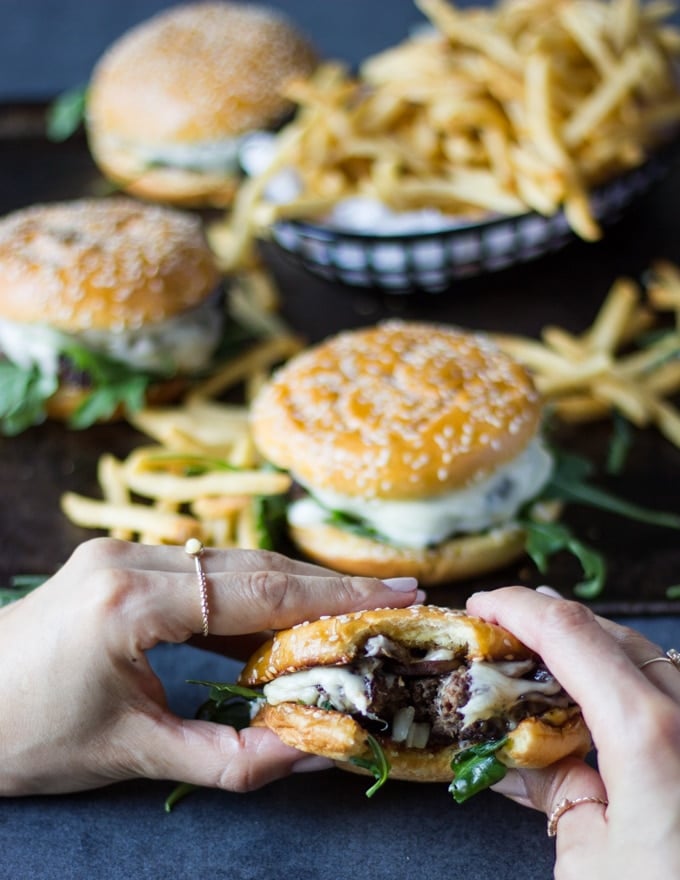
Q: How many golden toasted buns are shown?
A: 4